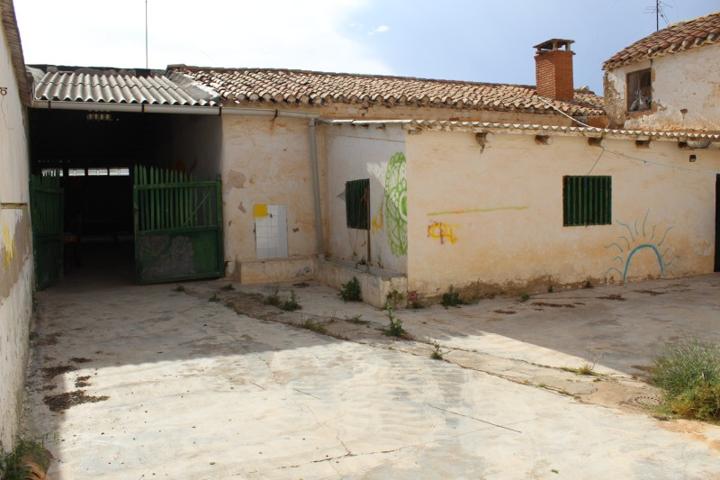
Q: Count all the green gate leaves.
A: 2